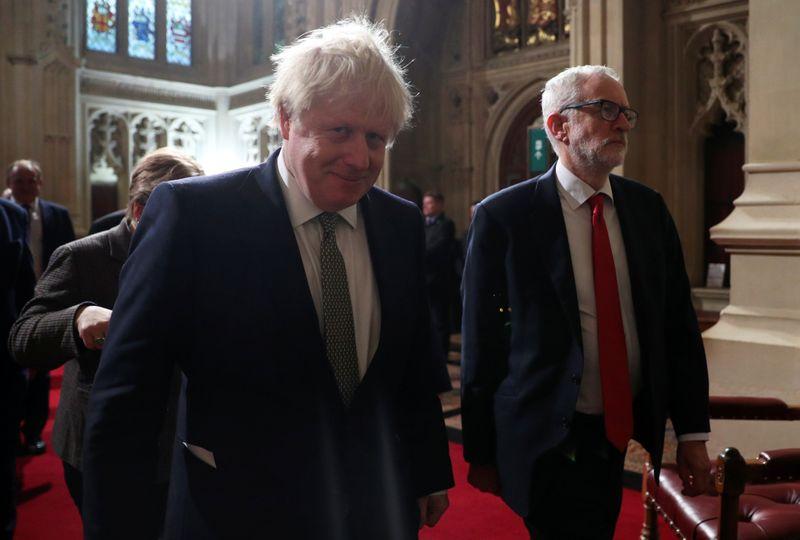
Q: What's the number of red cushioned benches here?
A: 1